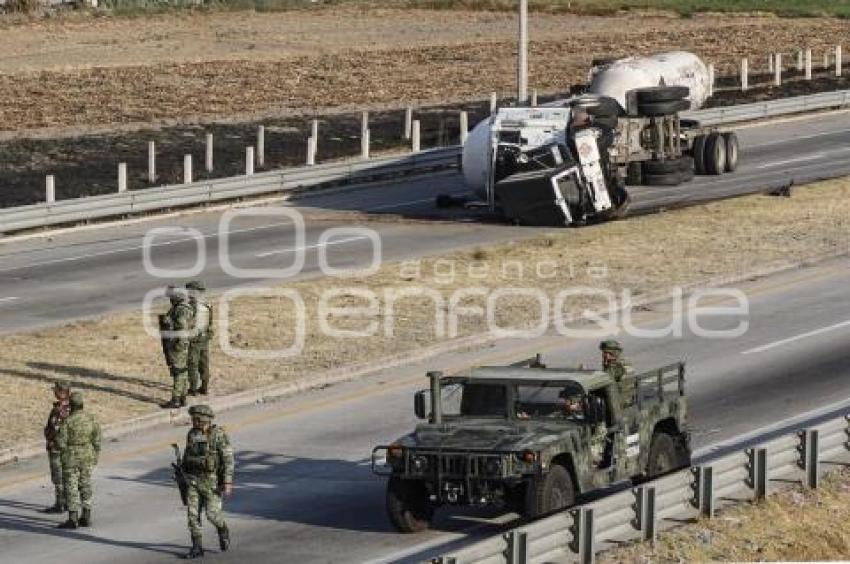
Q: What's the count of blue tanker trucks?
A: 0